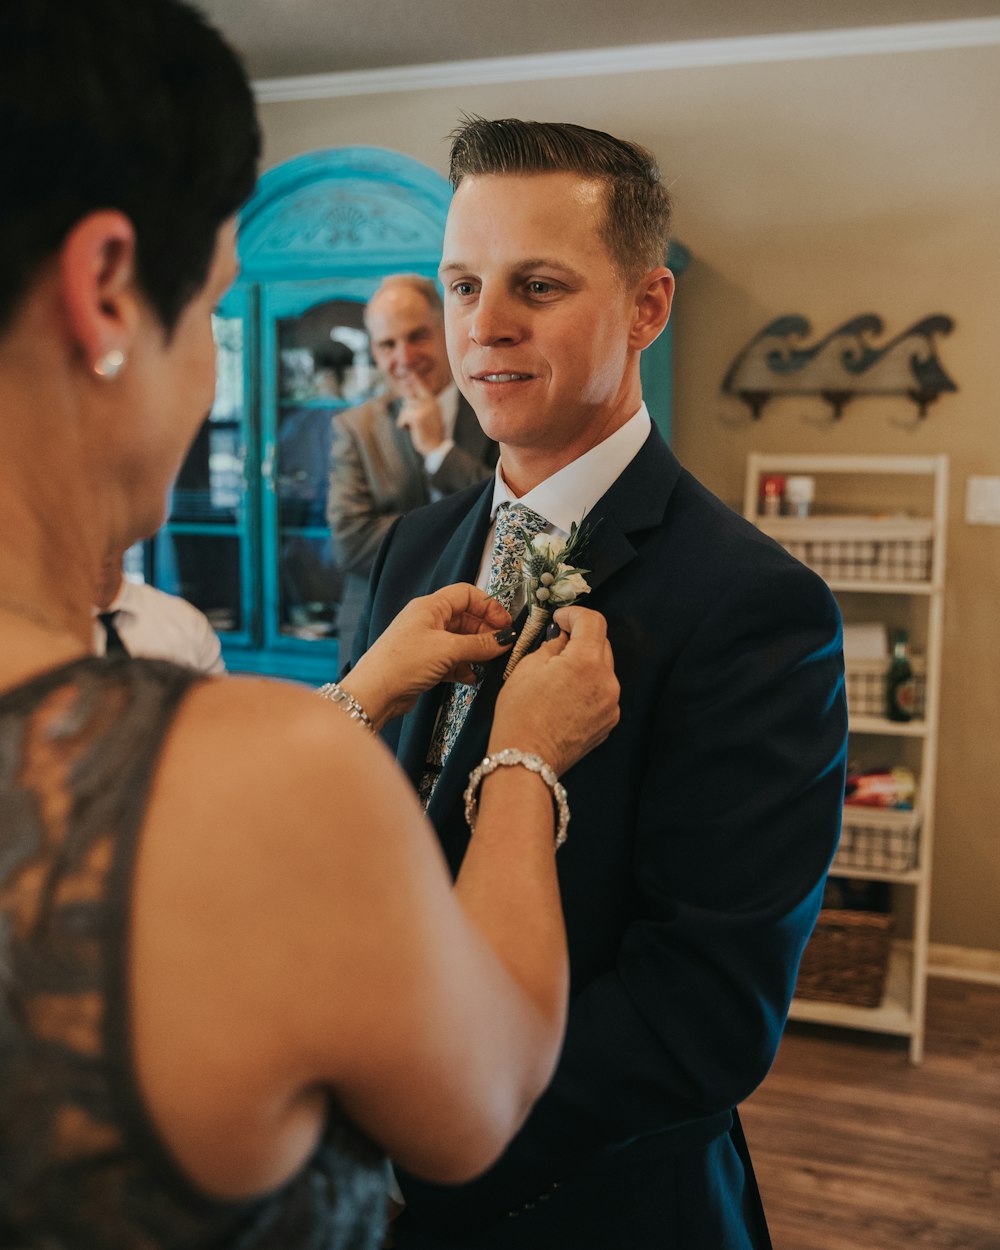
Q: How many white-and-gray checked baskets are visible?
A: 3